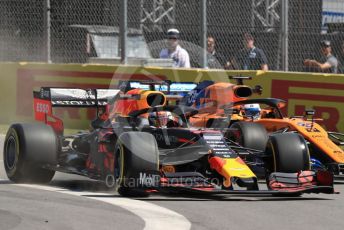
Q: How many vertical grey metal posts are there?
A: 4